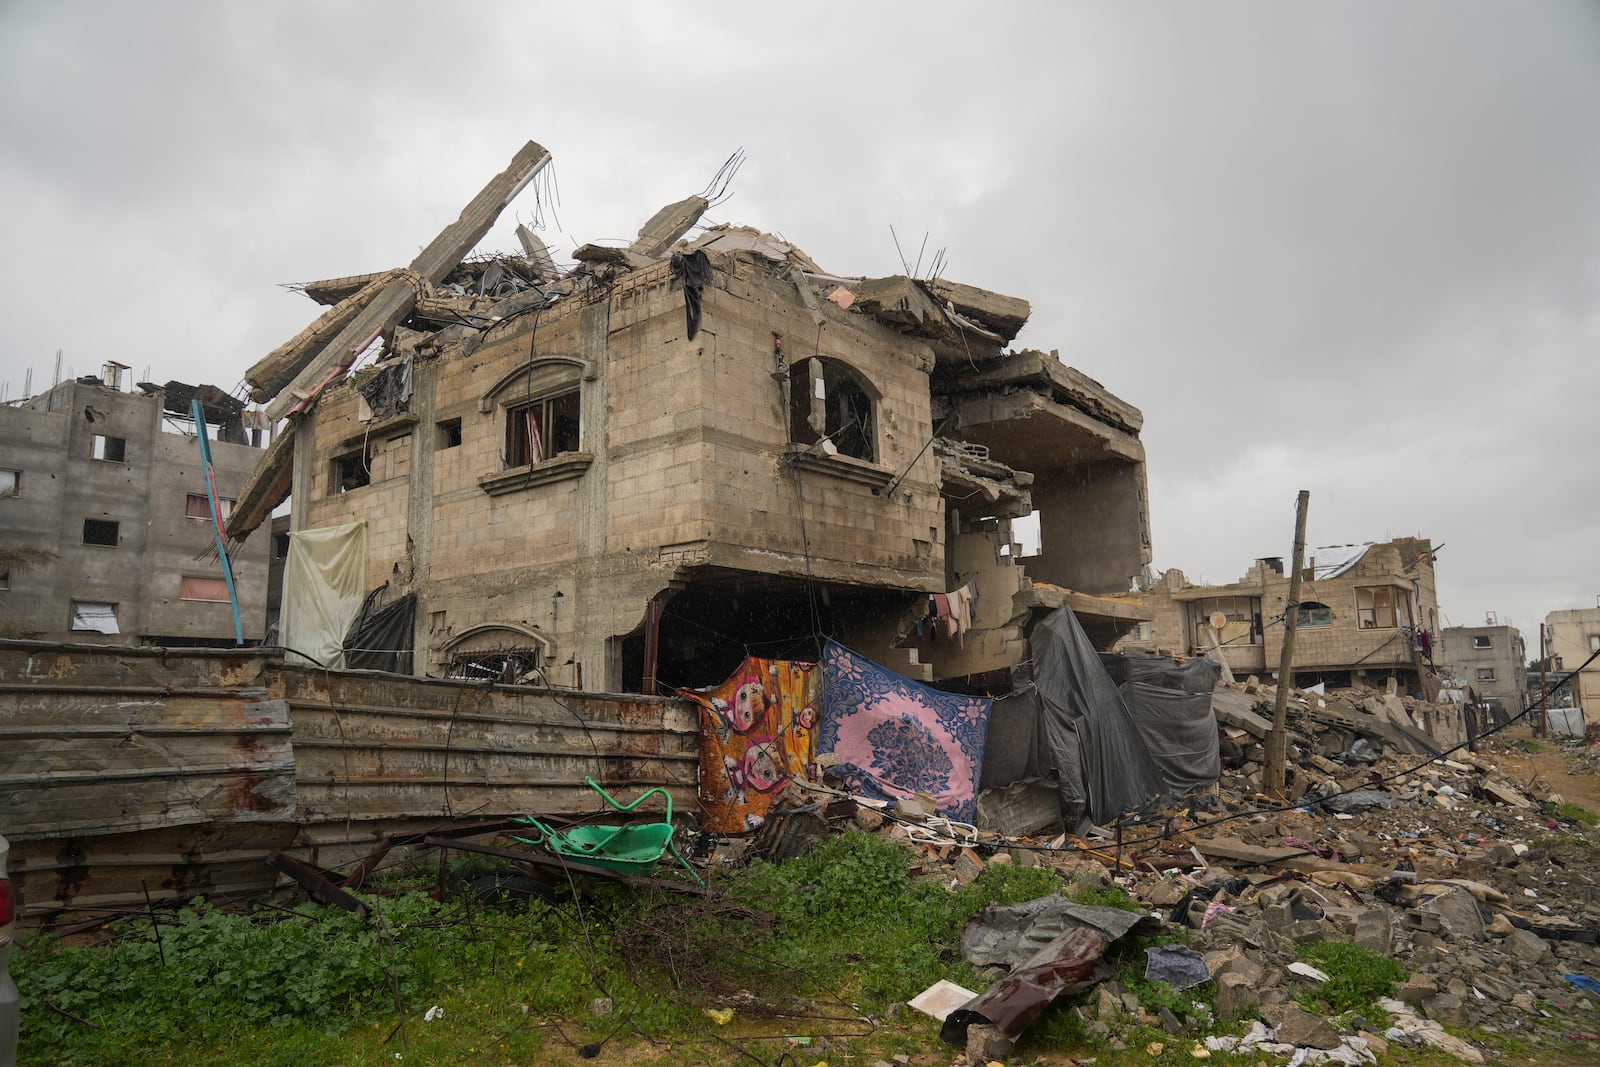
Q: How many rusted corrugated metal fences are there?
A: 1